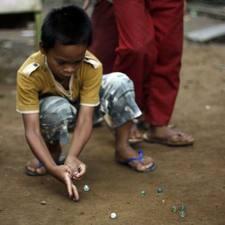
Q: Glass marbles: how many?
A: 7